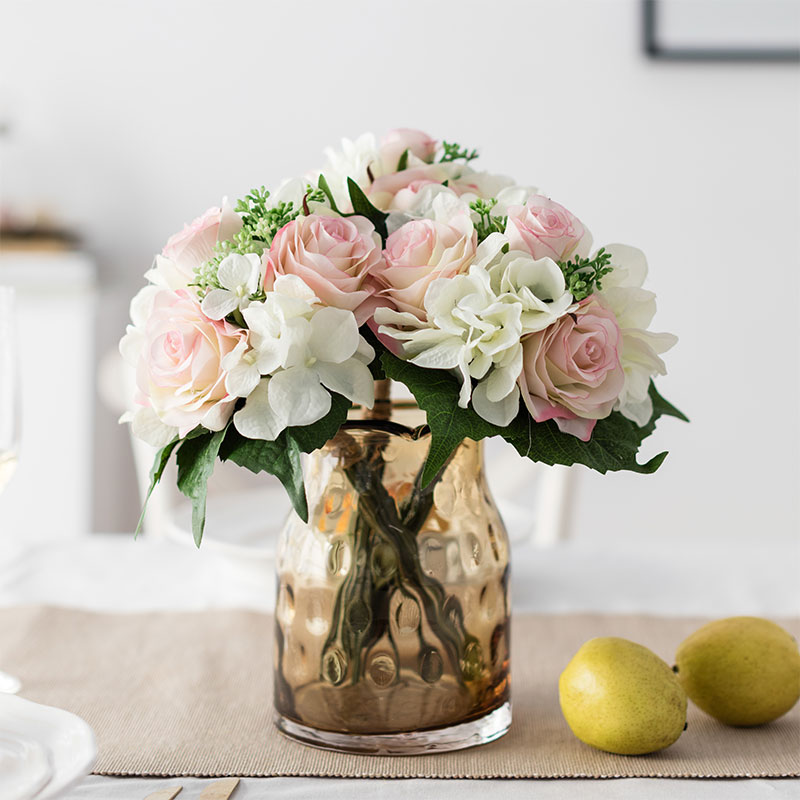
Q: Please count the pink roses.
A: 8